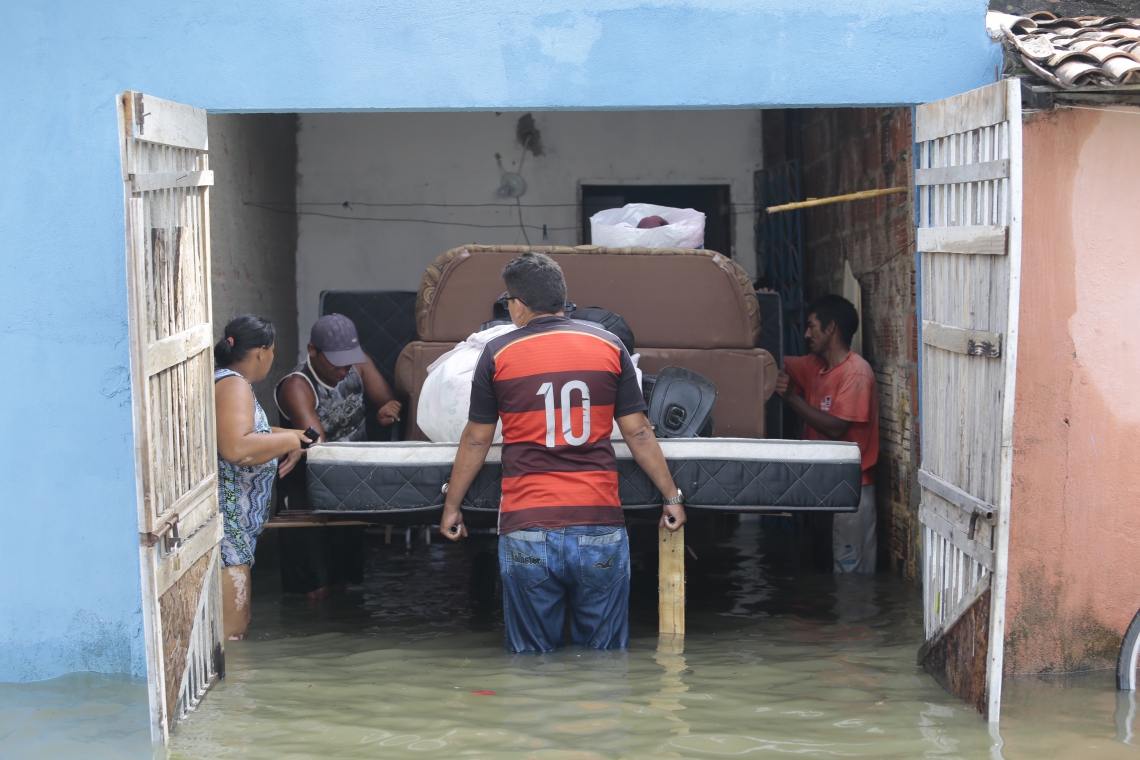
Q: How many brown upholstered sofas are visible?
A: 1